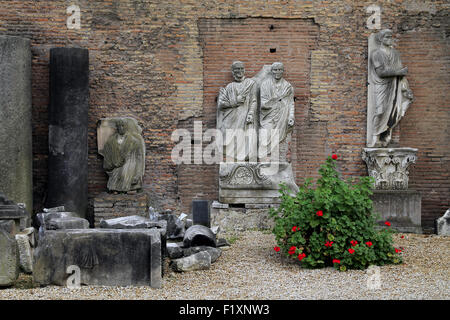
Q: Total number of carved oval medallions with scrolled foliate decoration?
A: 1